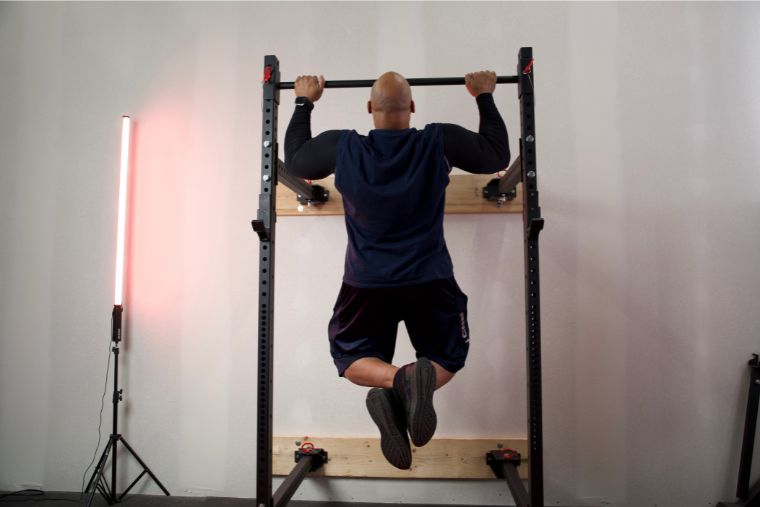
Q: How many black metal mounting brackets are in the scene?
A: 4